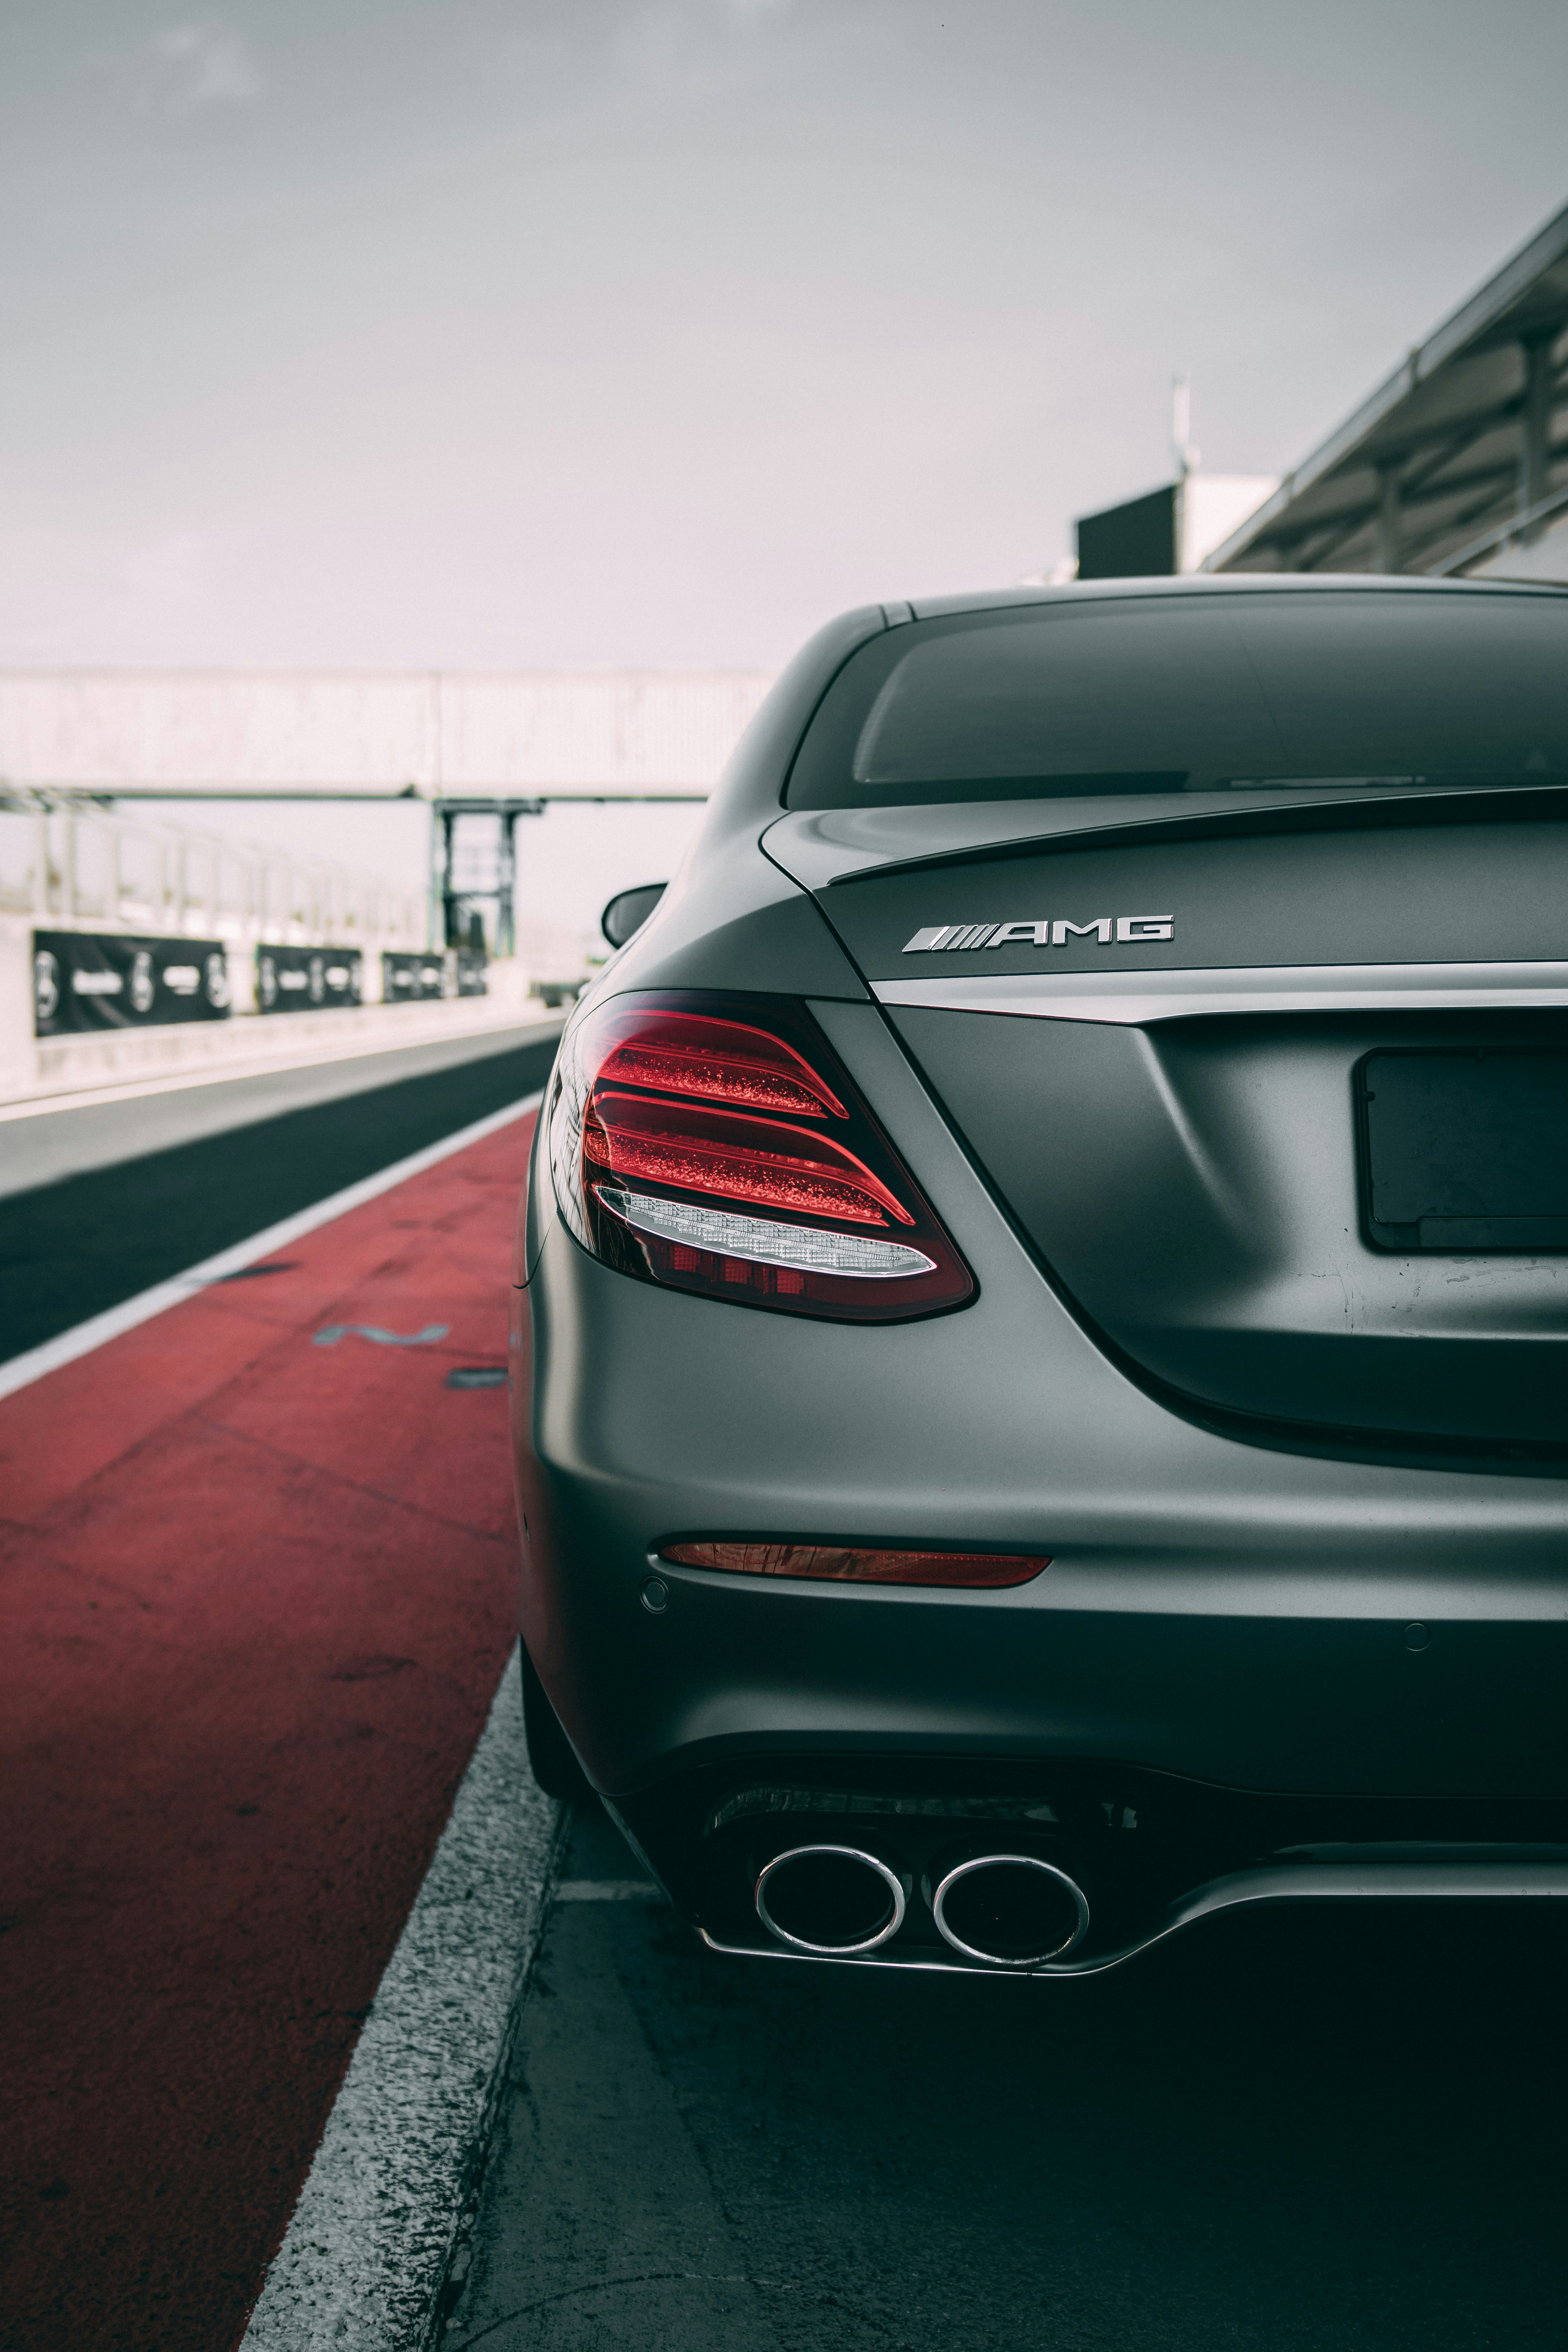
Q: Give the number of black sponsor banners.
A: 4